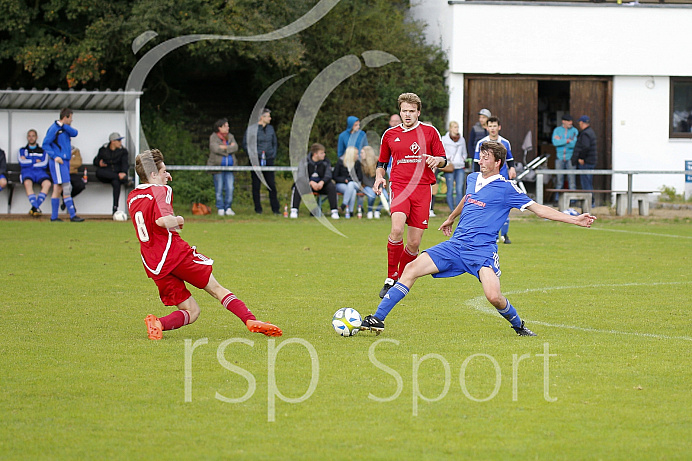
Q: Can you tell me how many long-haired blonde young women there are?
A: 2